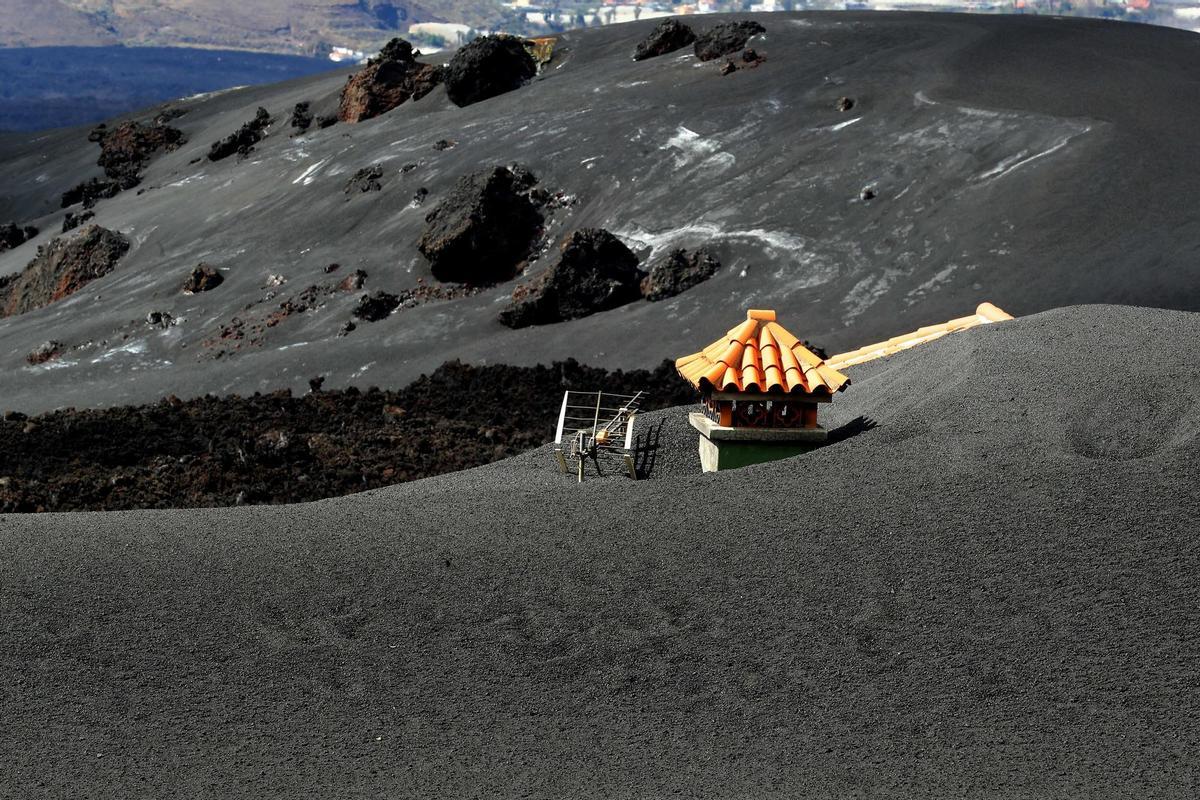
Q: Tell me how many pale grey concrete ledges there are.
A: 1